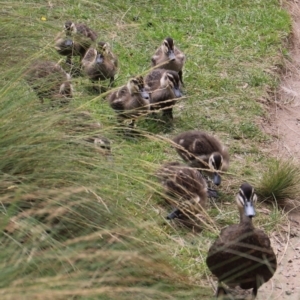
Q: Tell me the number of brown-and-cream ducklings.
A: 9